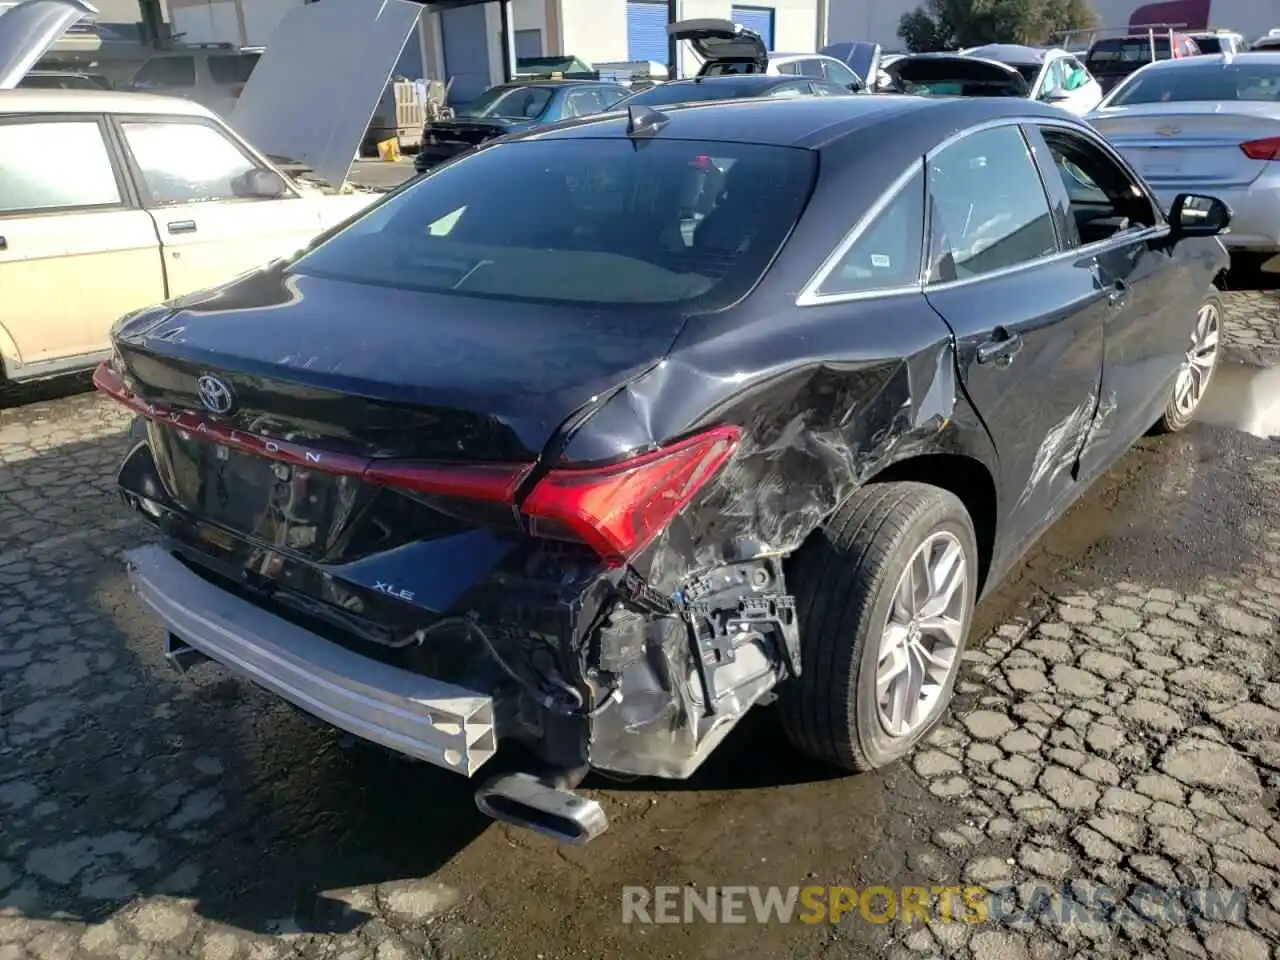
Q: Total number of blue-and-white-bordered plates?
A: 0